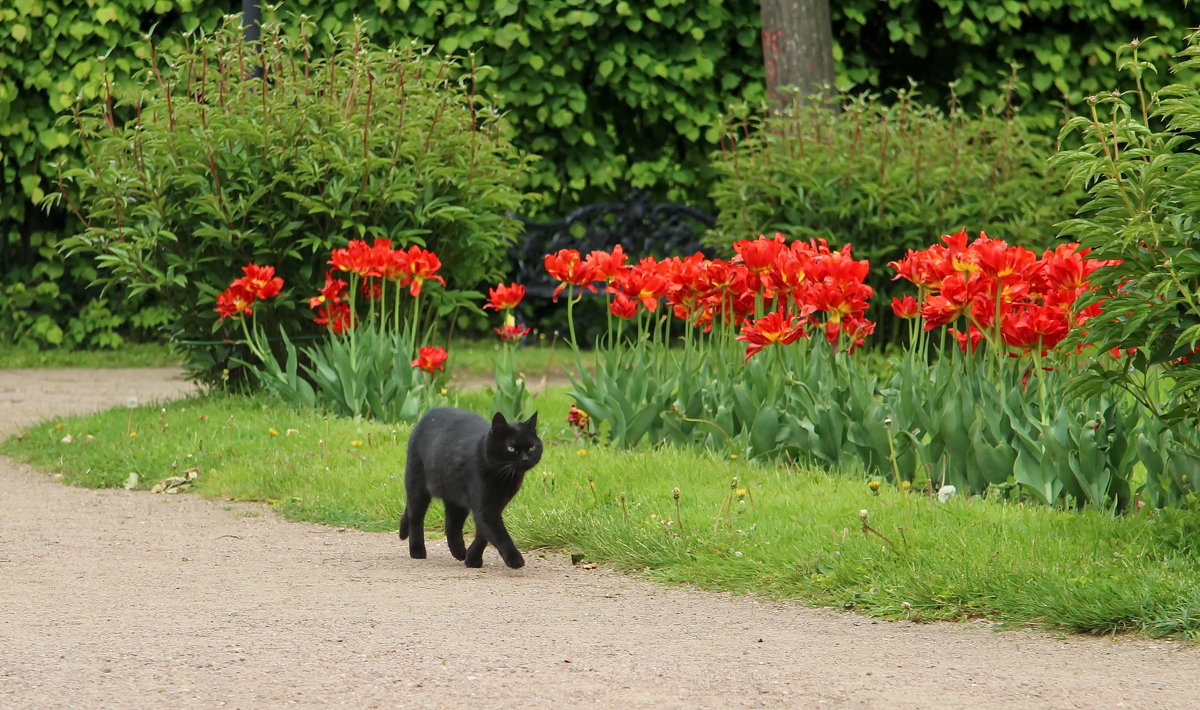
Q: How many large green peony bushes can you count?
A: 3